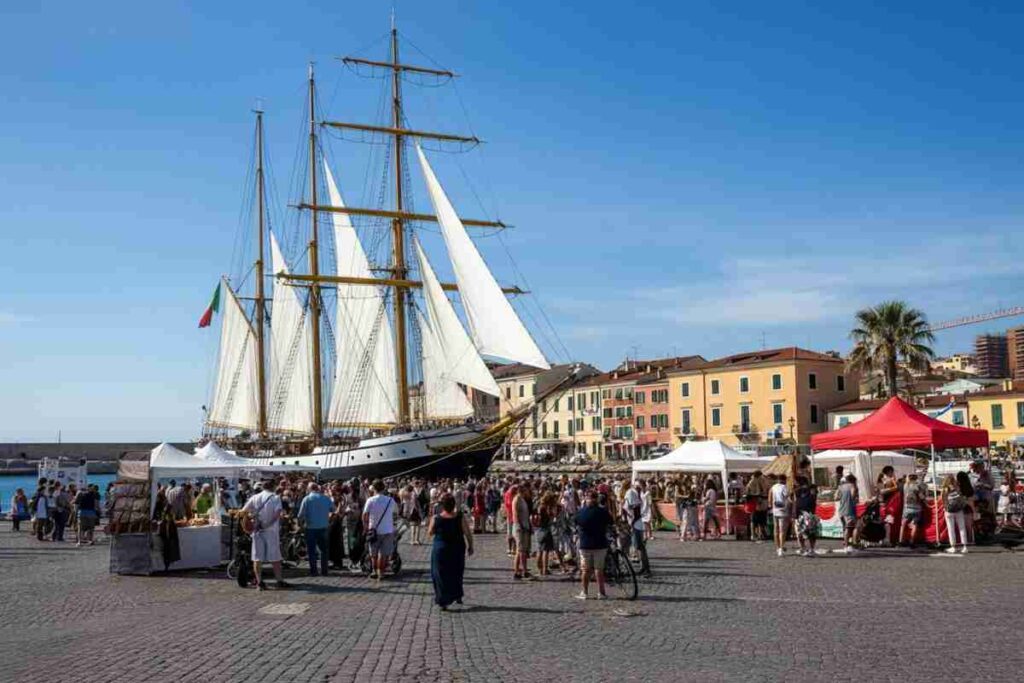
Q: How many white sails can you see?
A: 6